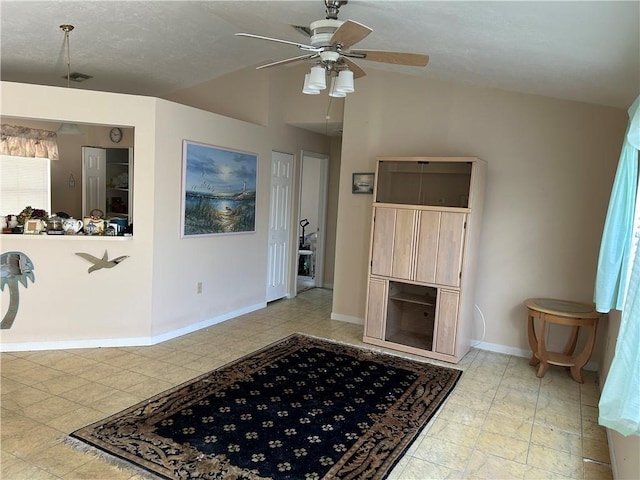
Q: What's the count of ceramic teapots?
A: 1